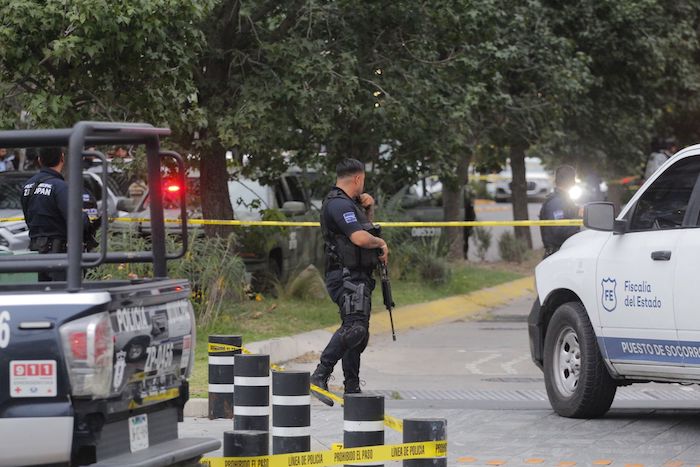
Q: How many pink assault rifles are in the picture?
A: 0